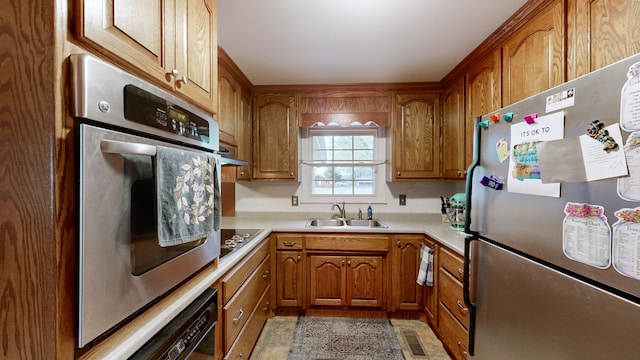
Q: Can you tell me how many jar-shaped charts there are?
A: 4